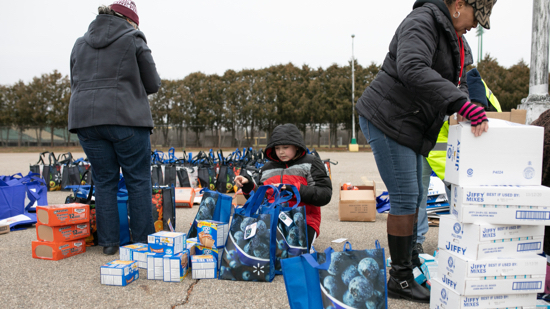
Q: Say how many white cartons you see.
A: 5